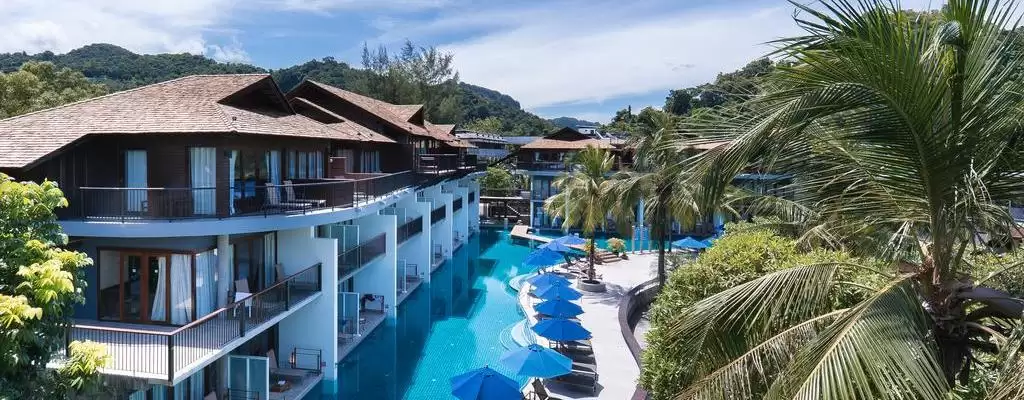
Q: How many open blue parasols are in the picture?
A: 11